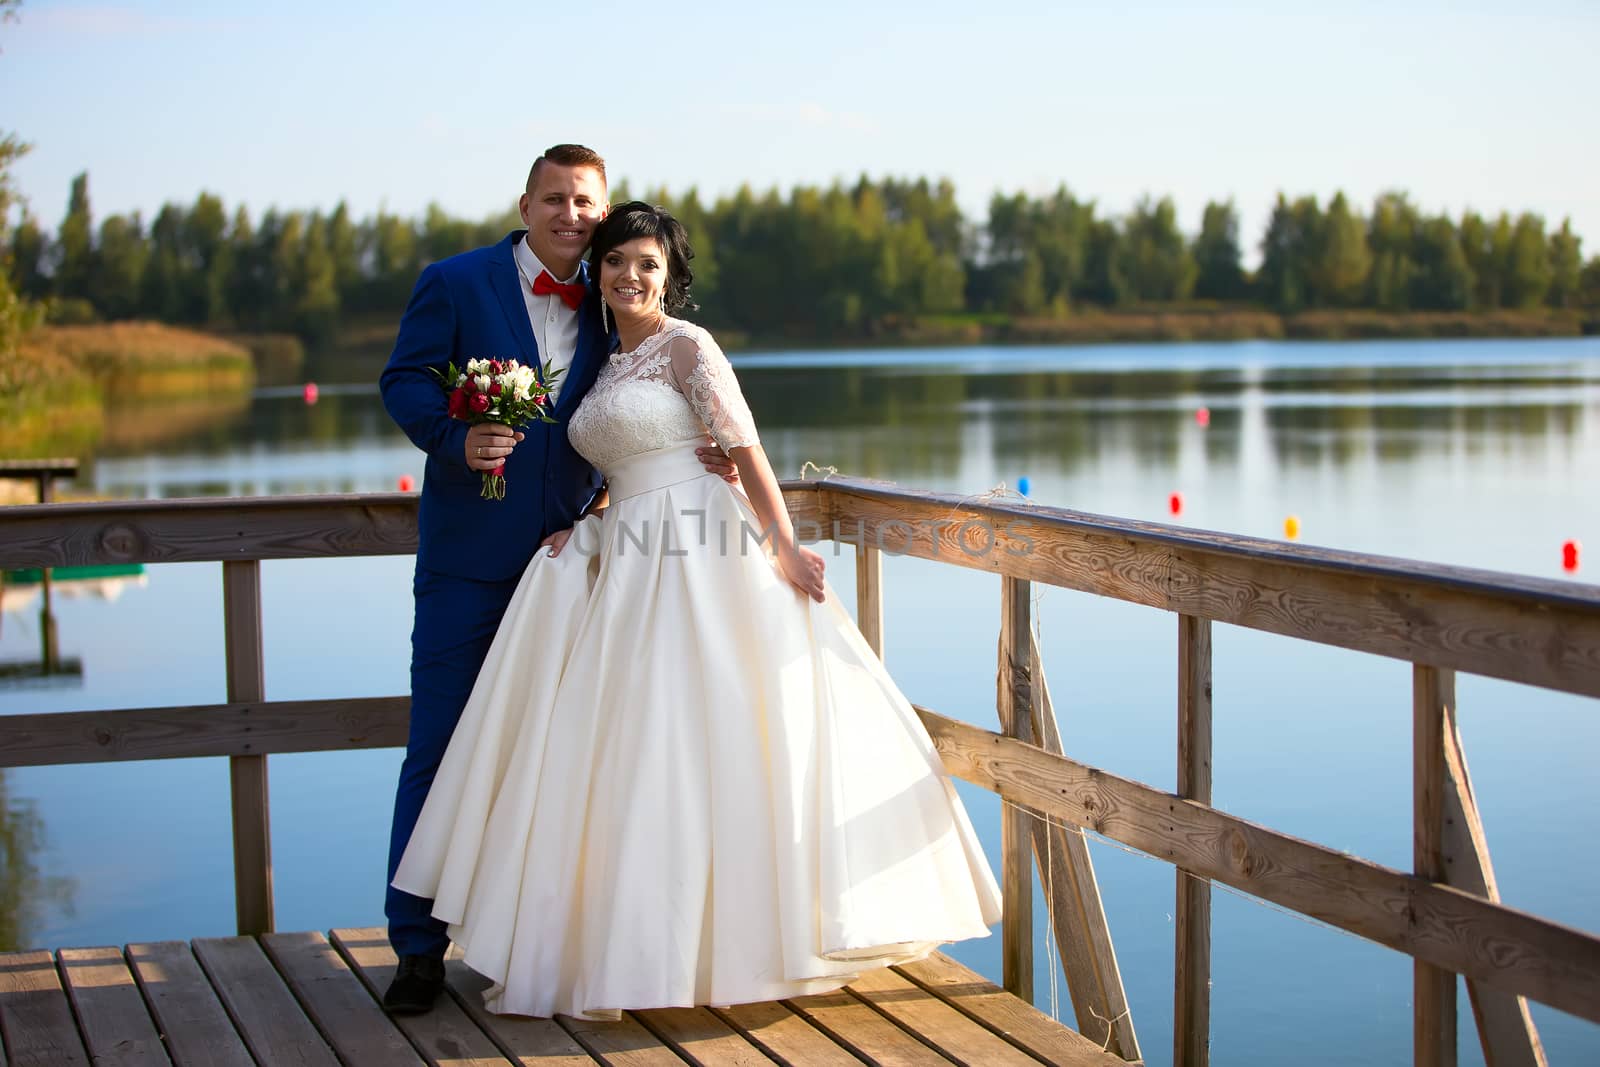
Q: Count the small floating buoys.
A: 7